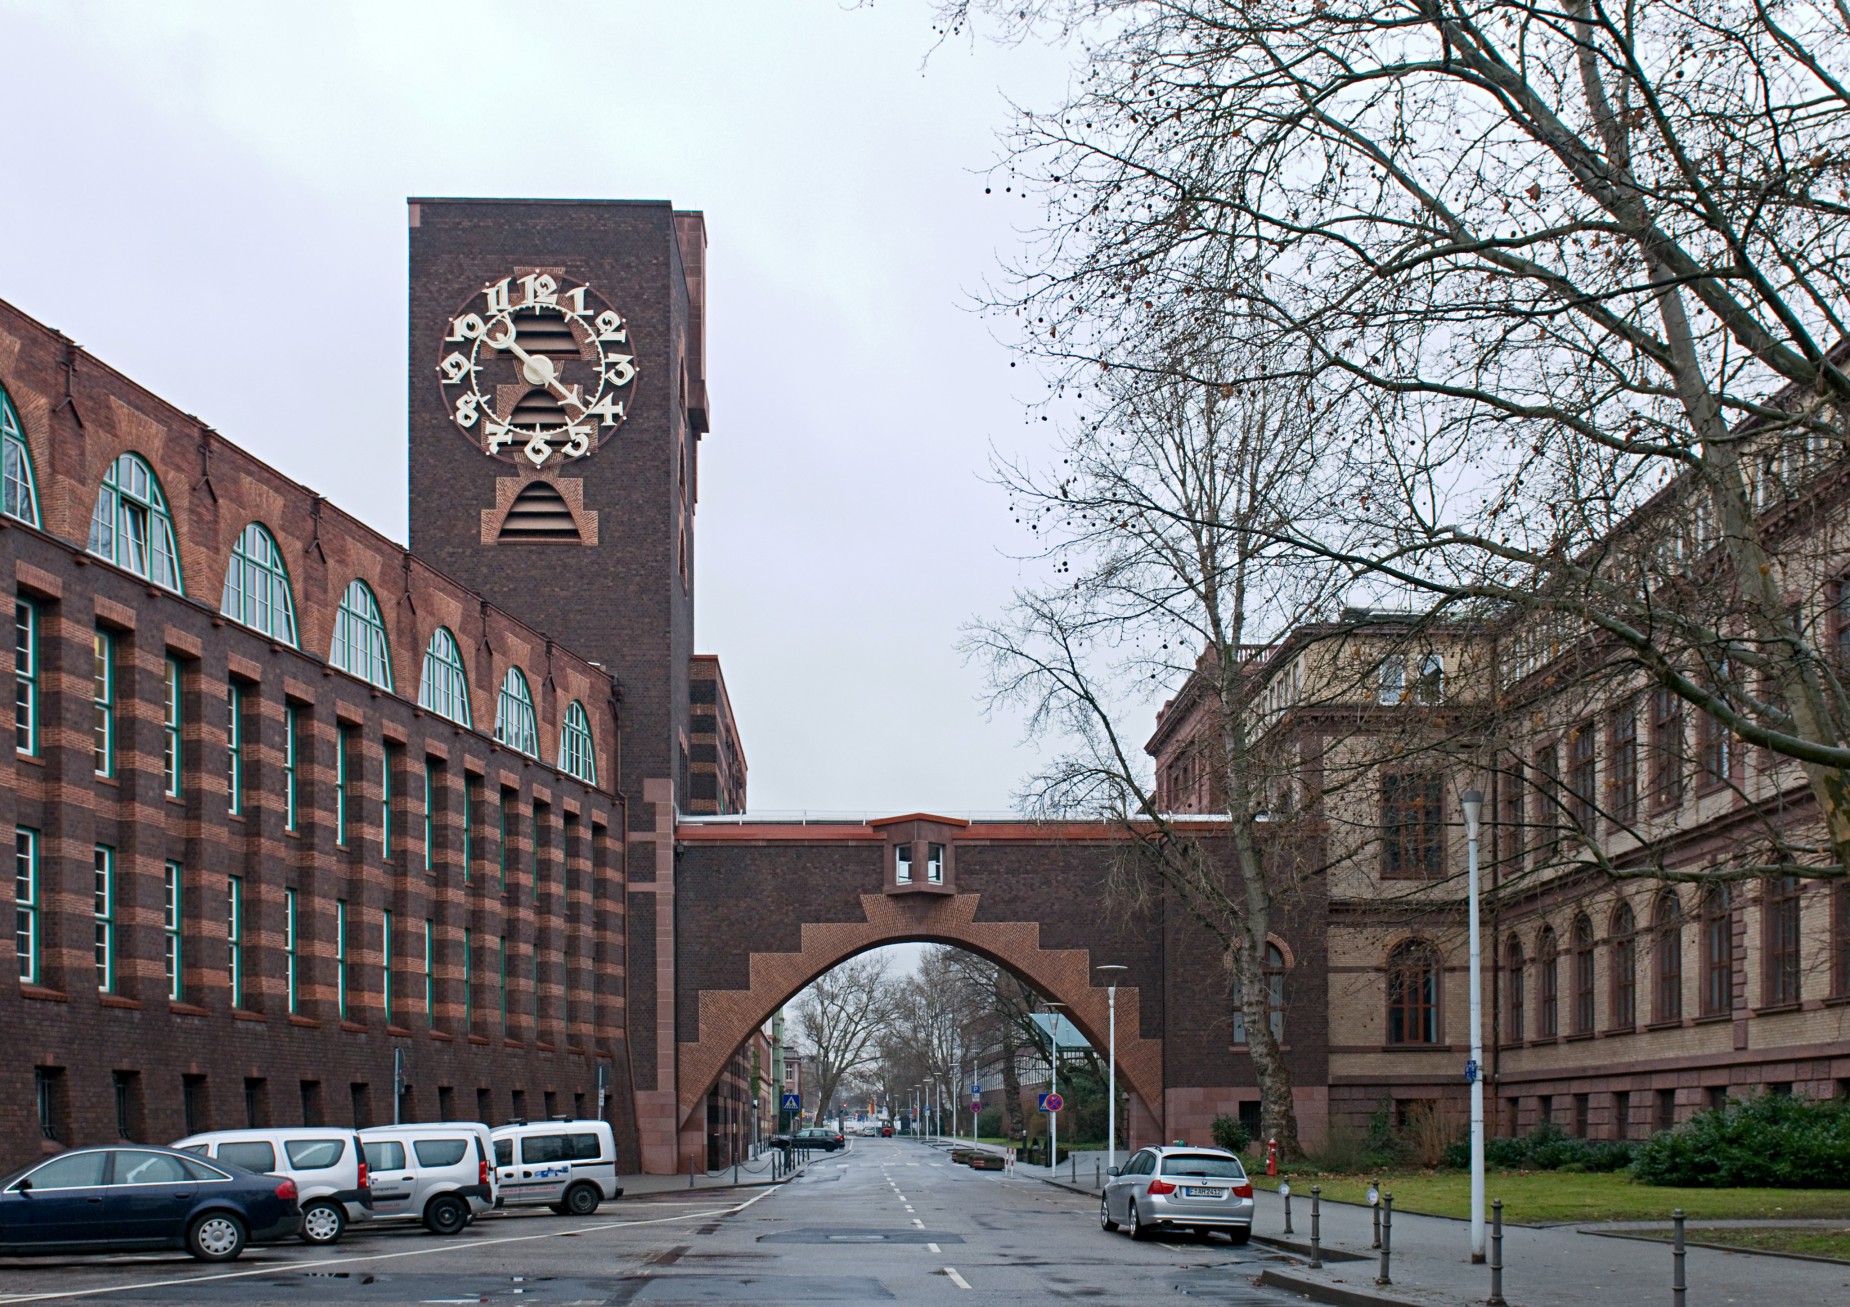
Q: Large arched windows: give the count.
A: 7